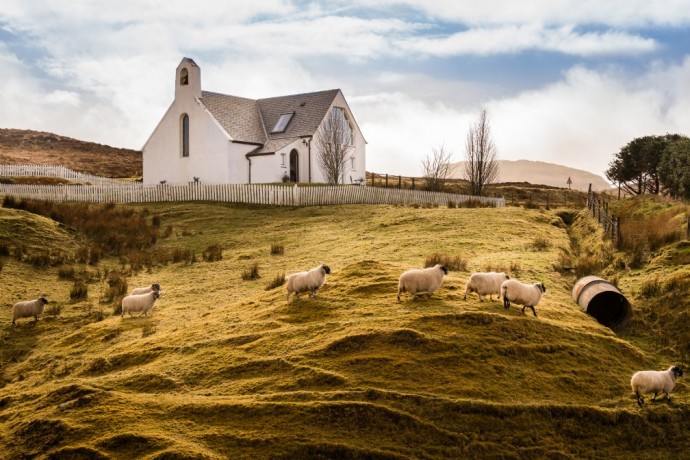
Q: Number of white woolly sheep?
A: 8